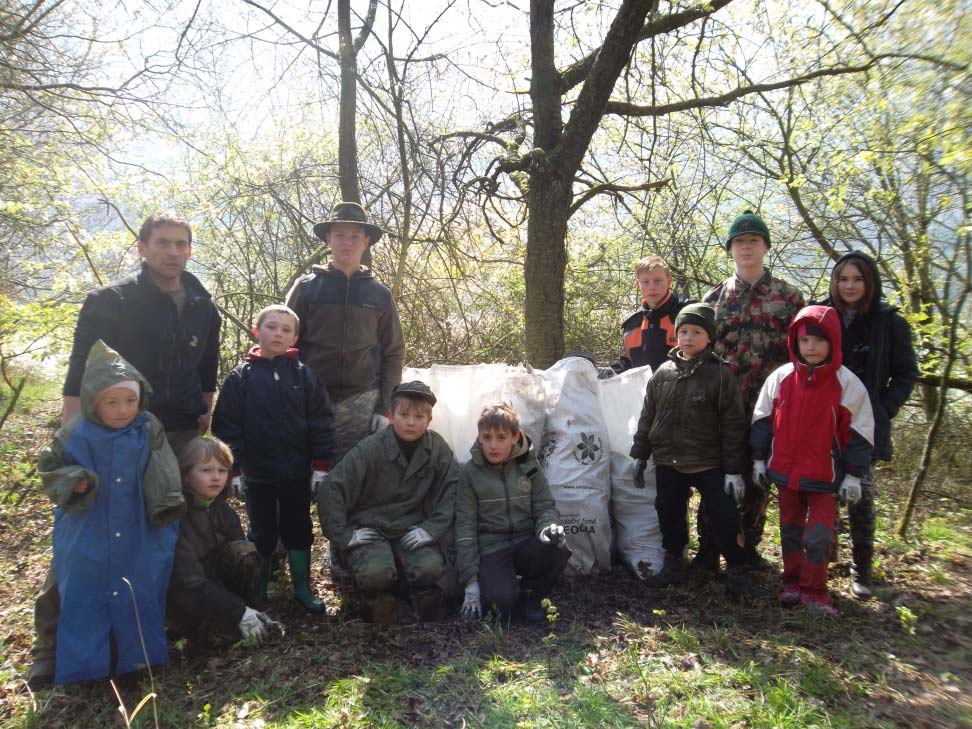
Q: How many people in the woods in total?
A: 12